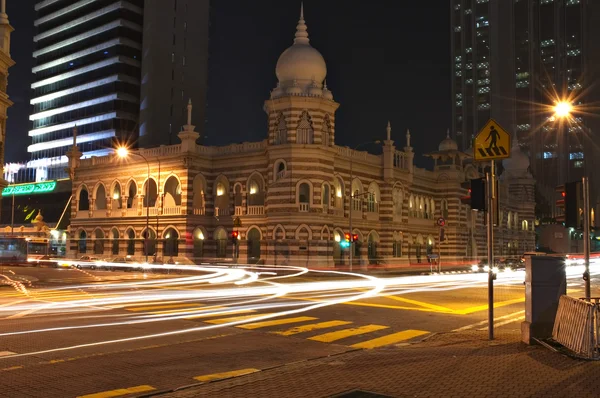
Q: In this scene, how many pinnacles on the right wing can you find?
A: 2